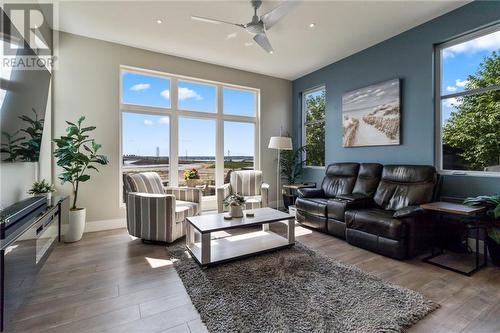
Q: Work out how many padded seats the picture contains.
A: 4